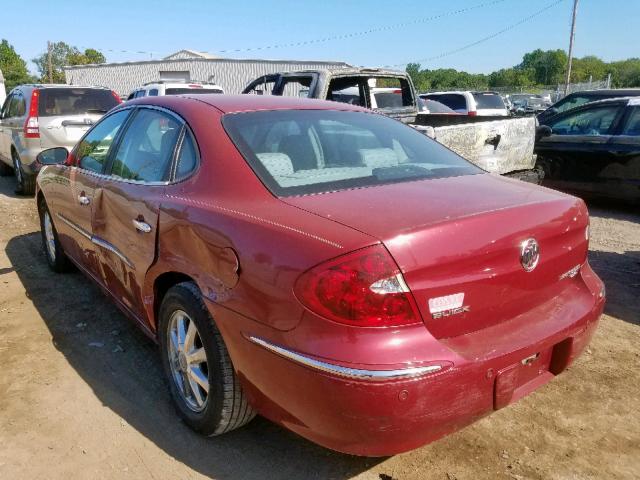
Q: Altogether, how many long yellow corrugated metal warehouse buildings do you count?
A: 0